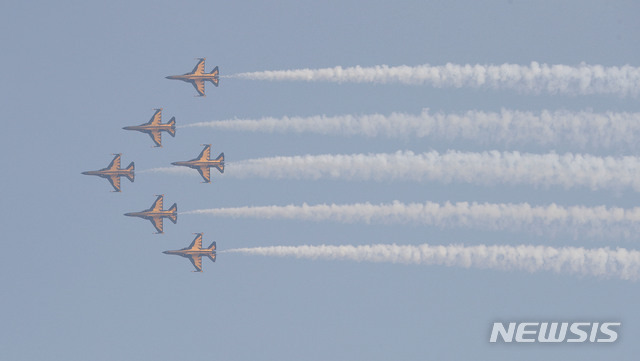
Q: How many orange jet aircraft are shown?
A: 6